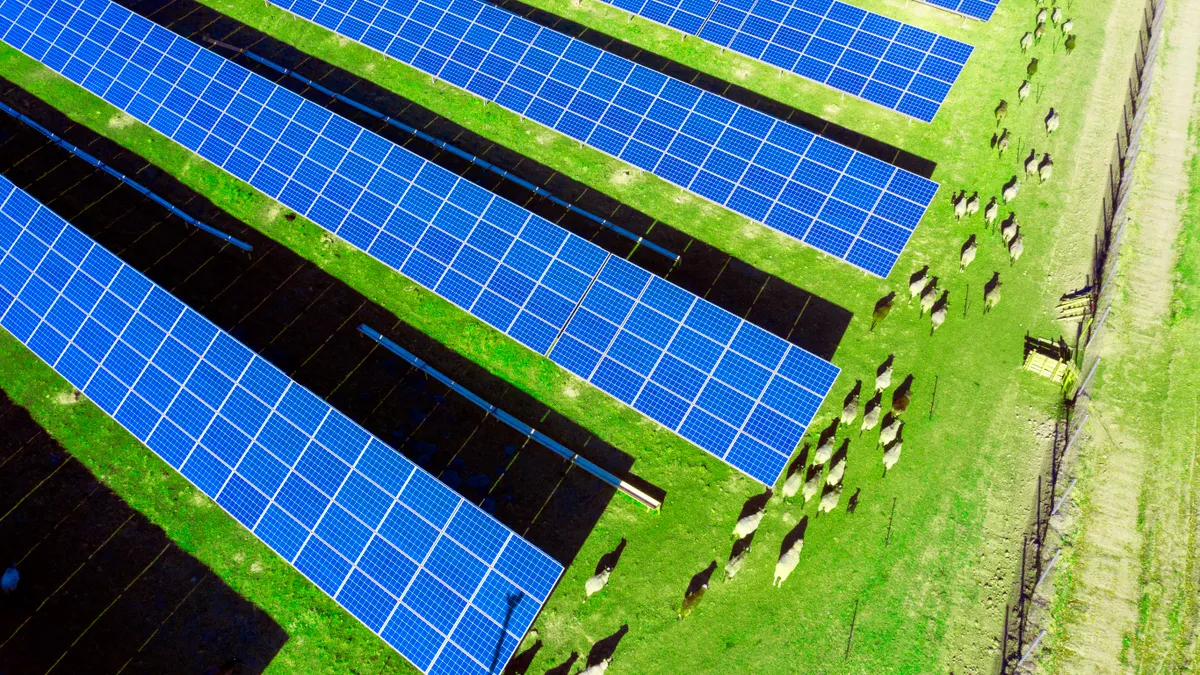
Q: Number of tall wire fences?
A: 1